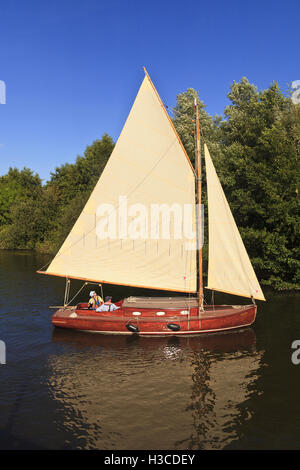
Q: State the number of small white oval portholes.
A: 3